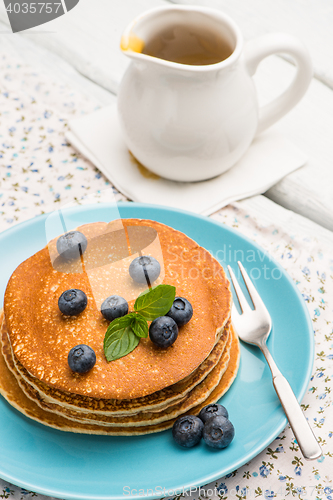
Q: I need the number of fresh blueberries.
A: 10